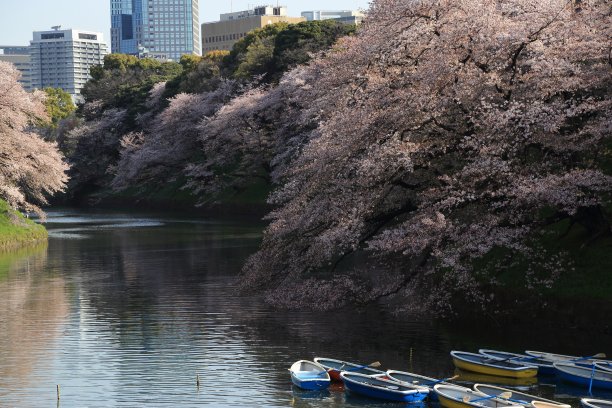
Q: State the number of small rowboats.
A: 13